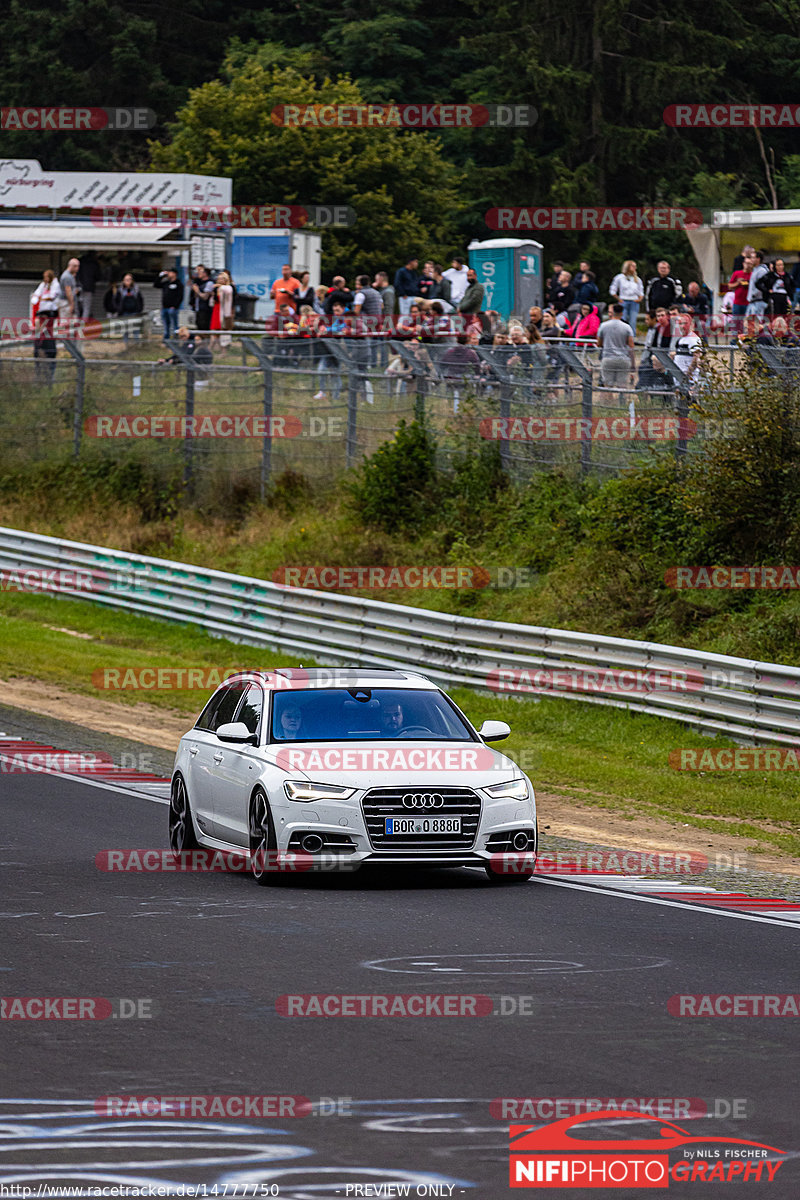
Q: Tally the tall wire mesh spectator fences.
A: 1